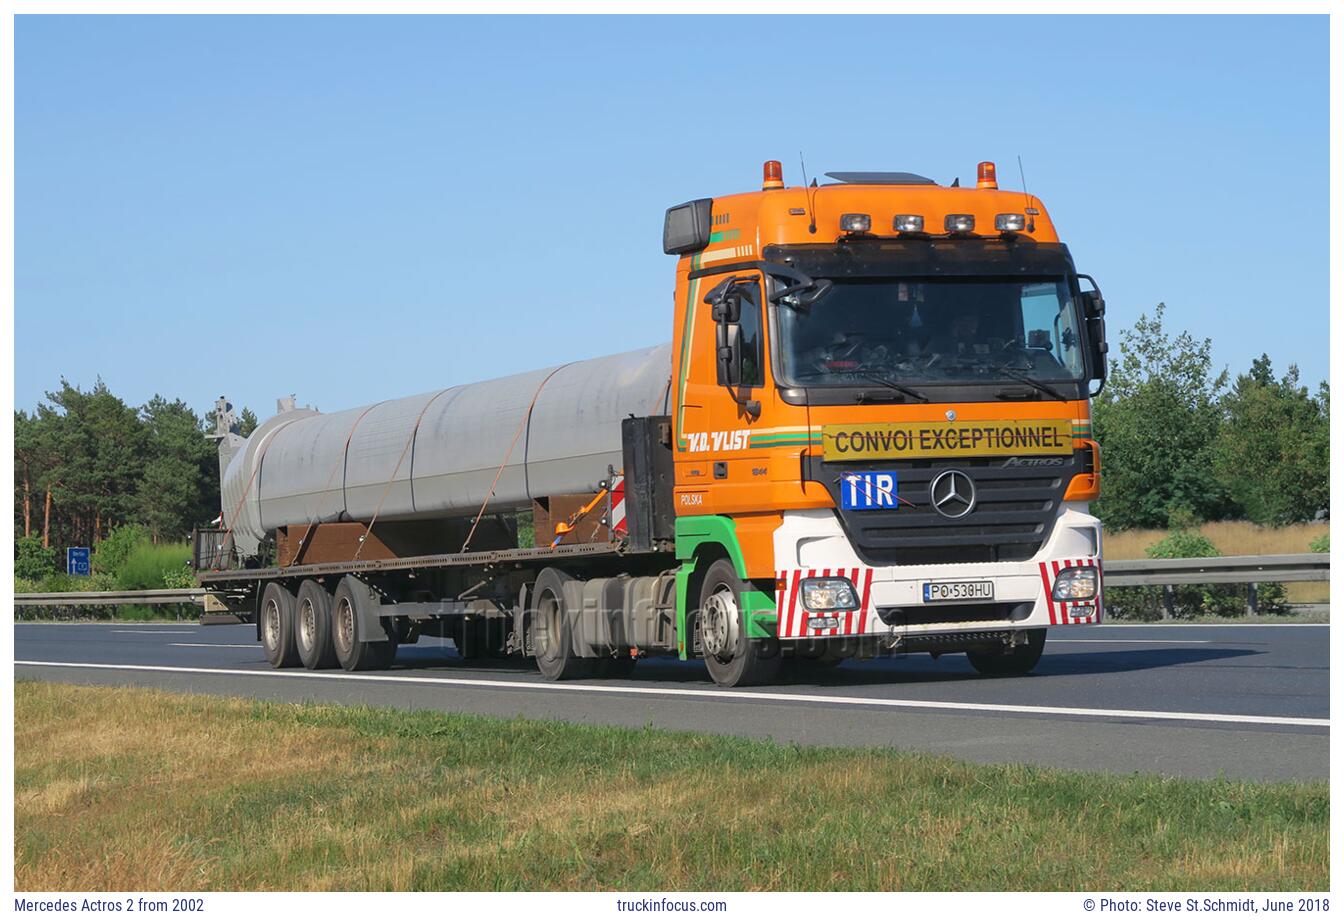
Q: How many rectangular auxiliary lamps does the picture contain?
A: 4